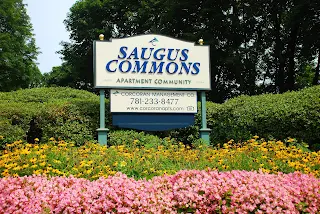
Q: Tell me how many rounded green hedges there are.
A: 2